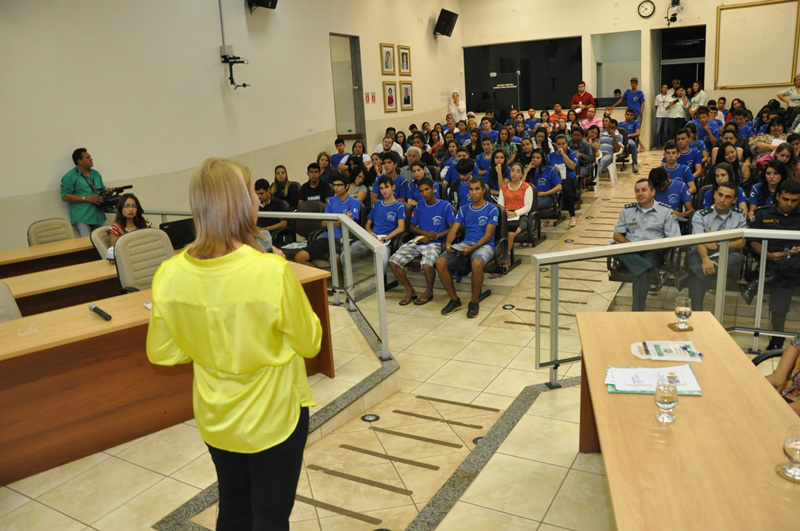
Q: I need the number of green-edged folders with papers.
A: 1